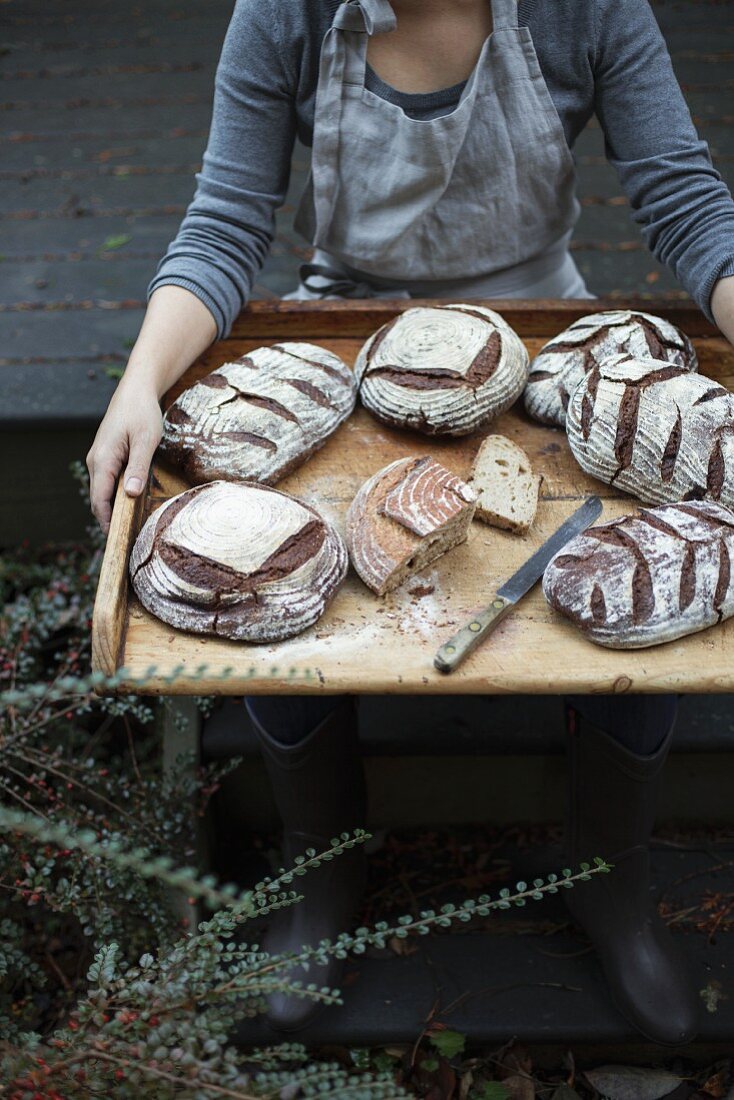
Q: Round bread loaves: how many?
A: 2